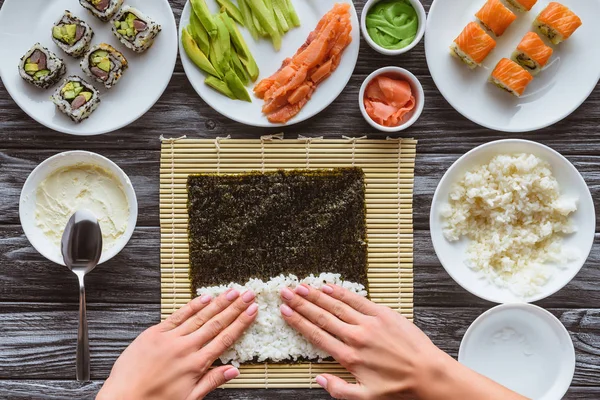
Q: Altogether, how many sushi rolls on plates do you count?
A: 12